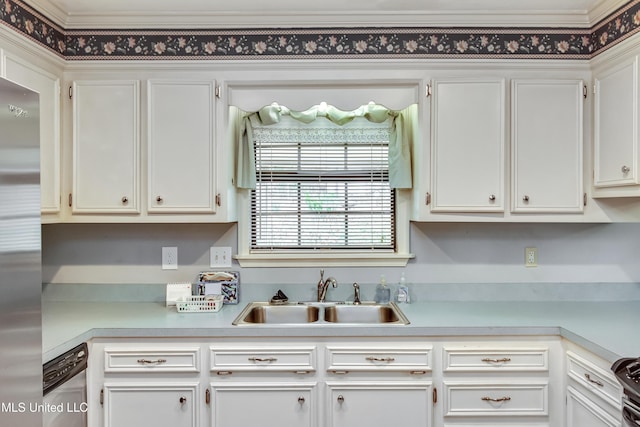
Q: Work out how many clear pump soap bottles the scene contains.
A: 2